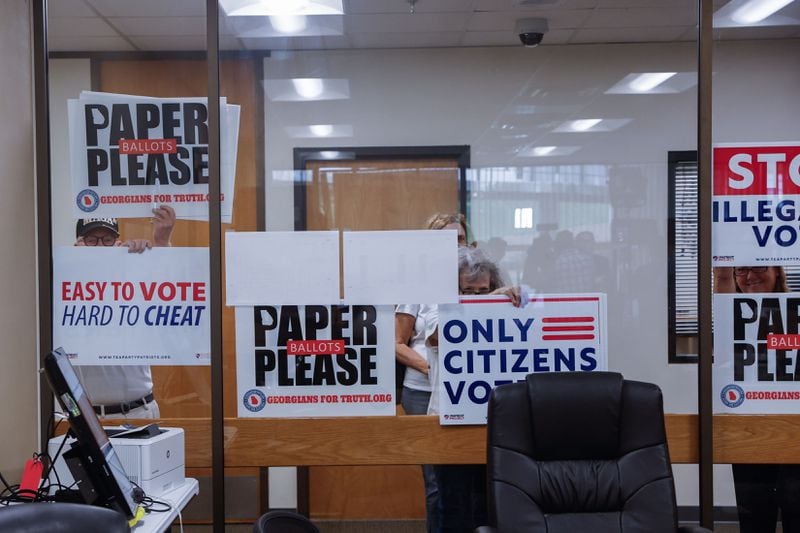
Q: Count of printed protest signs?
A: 6